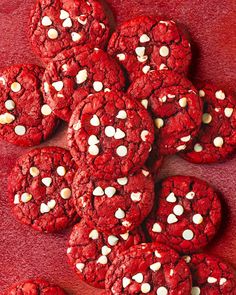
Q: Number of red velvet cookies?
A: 14